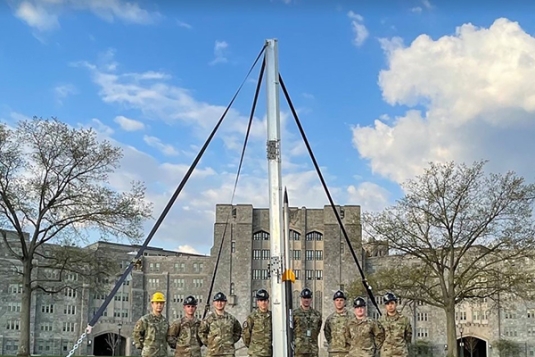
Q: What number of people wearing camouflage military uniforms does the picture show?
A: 8